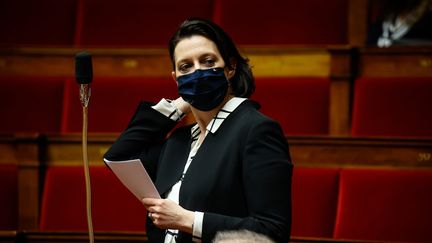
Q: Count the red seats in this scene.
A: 11